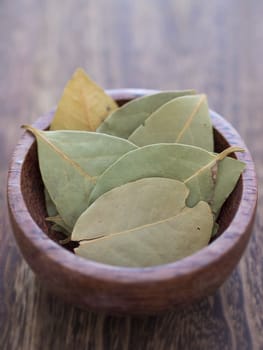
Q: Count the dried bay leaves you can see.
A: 7